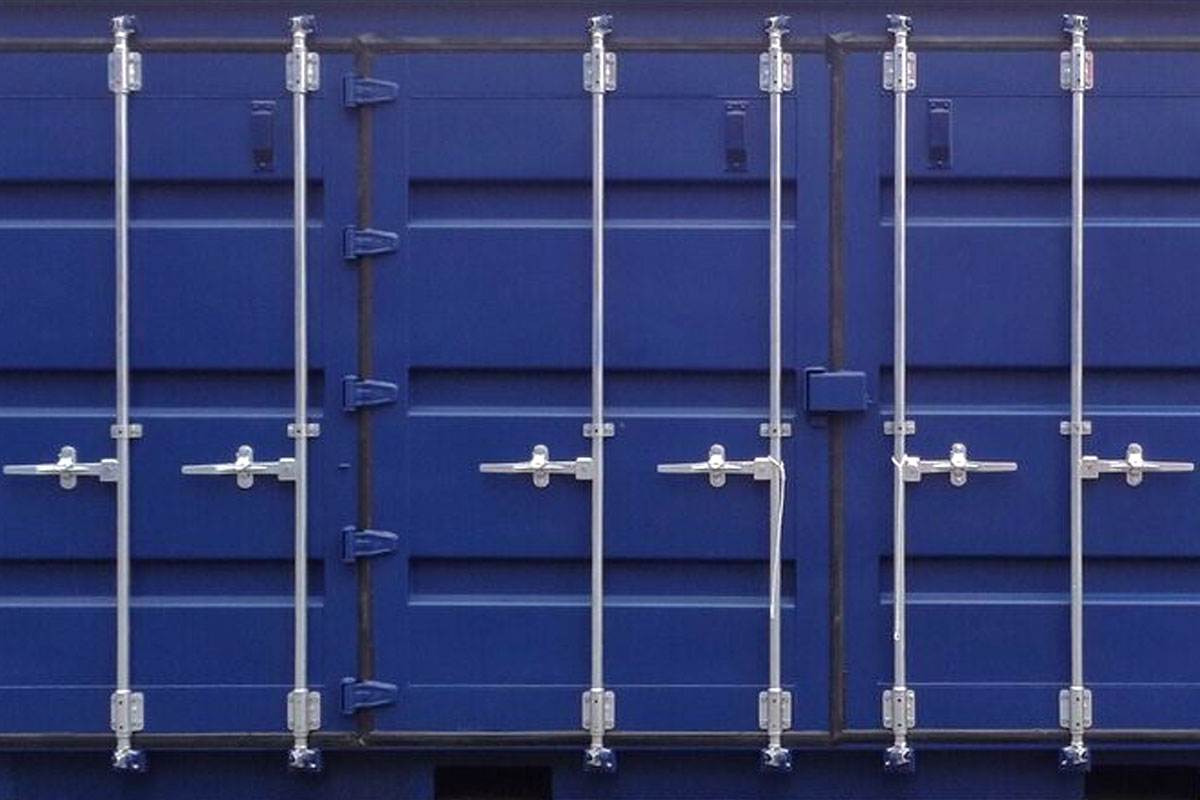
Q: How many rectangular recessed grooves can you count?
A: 9